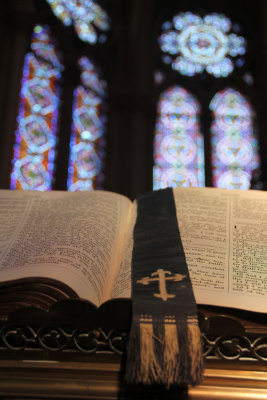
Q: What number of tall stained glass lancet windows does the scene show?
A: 4